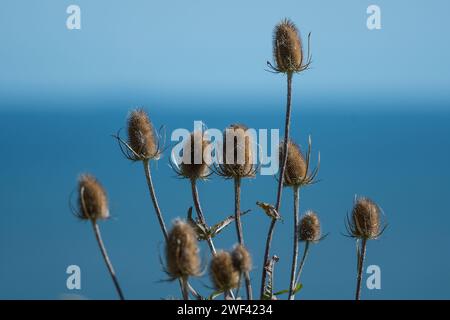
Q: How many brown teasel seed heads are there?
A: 11